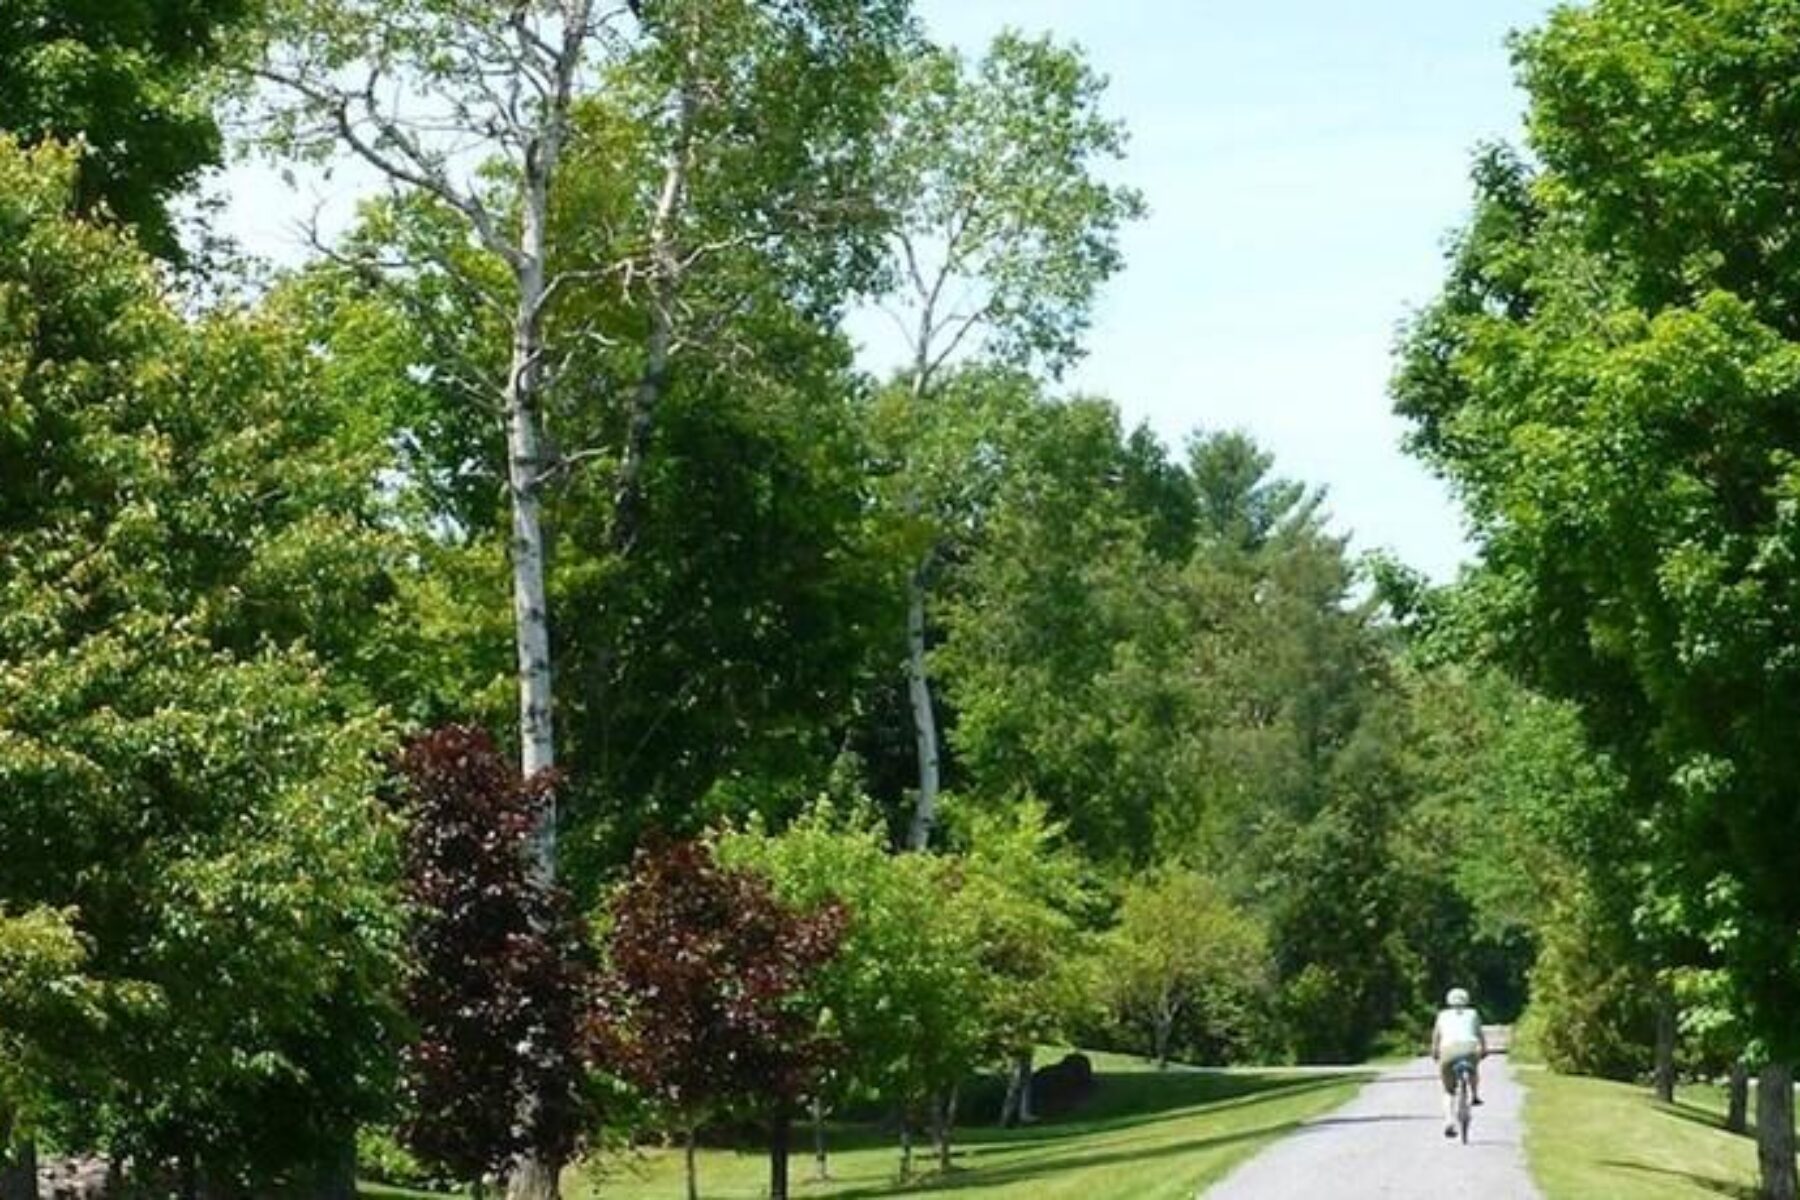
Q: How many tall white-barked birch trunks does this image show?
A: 3